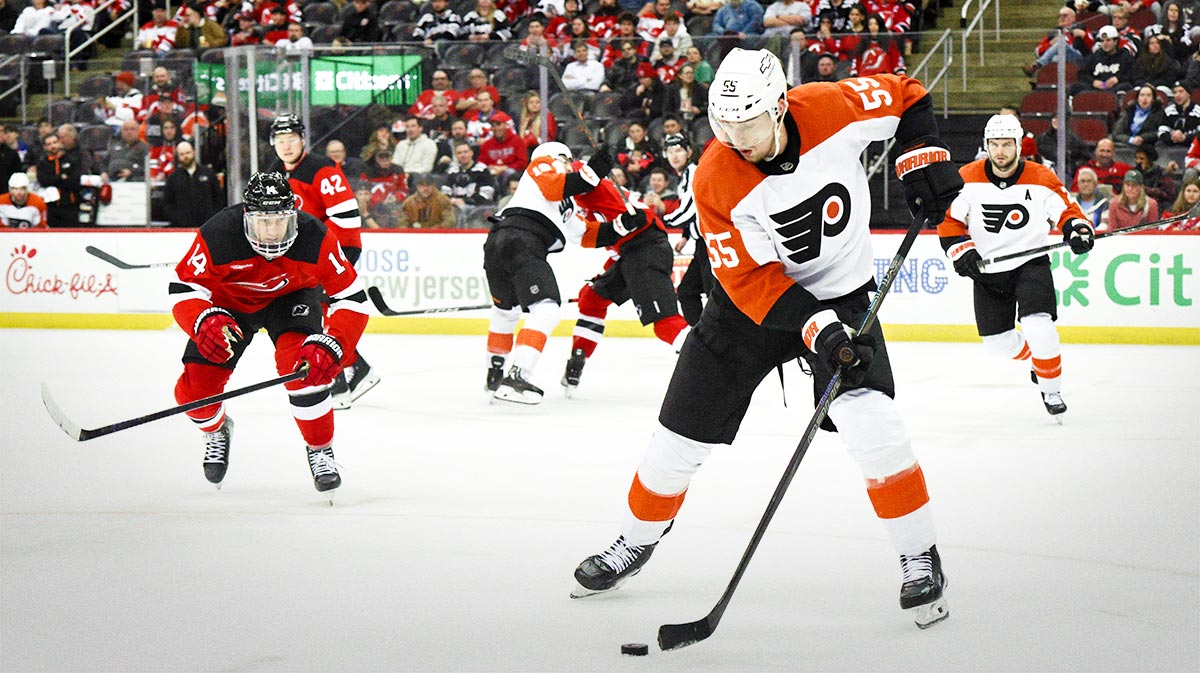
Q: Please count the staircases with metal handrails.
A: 2